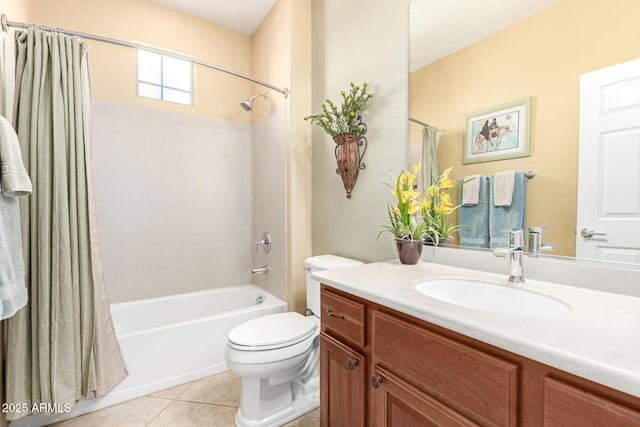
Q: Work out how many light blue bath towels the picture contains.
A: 2